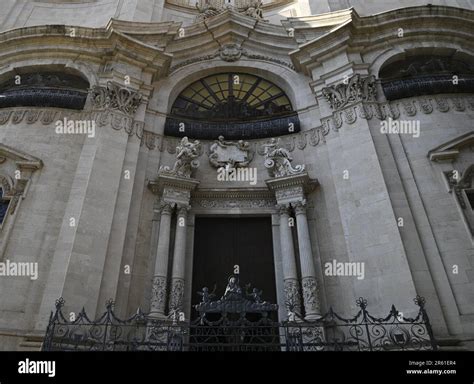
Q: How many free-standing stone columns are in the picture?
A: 4